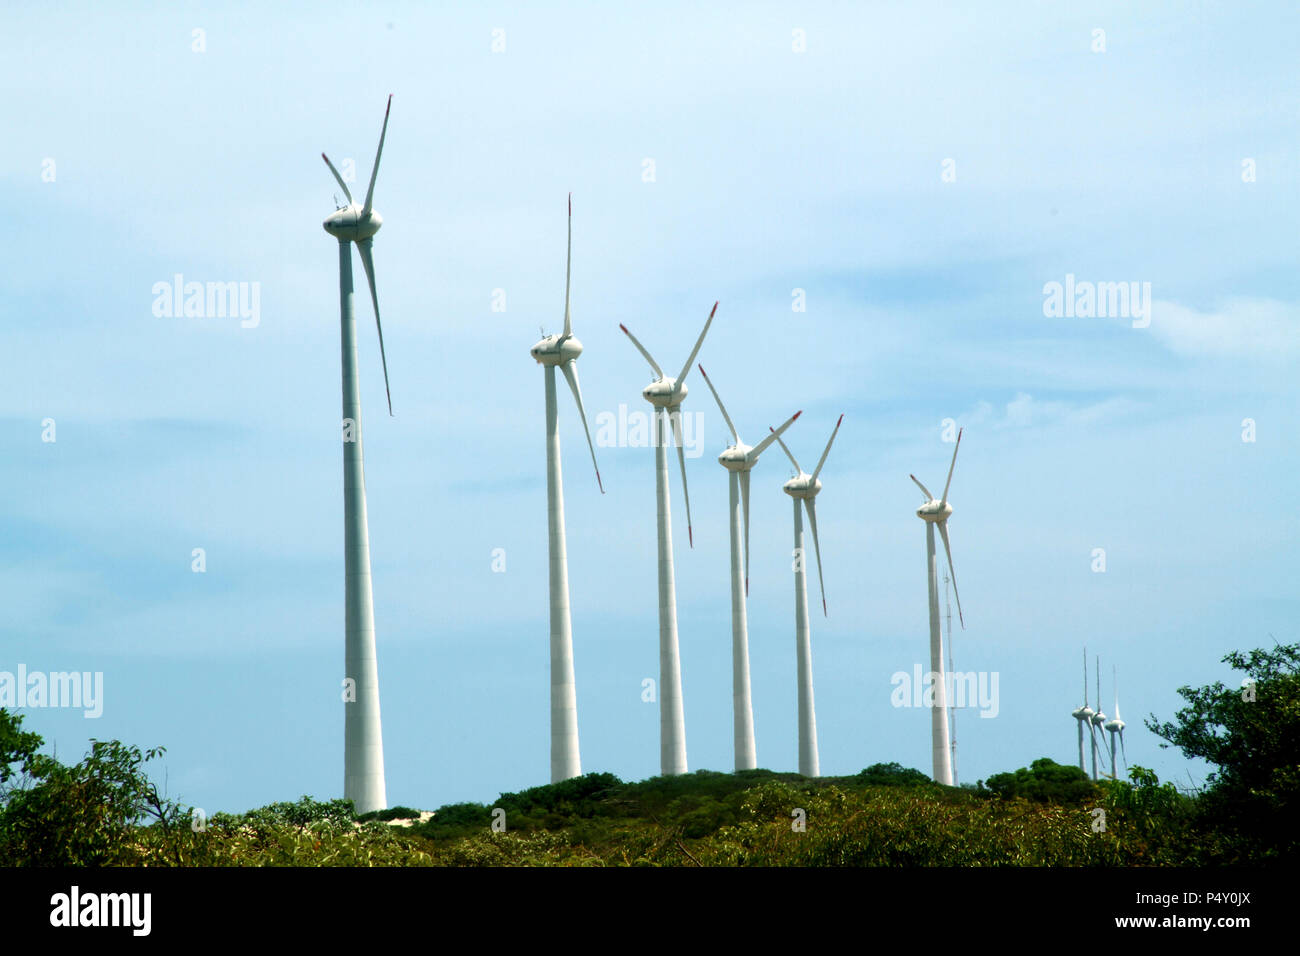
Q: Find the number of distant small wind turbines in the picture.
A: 3